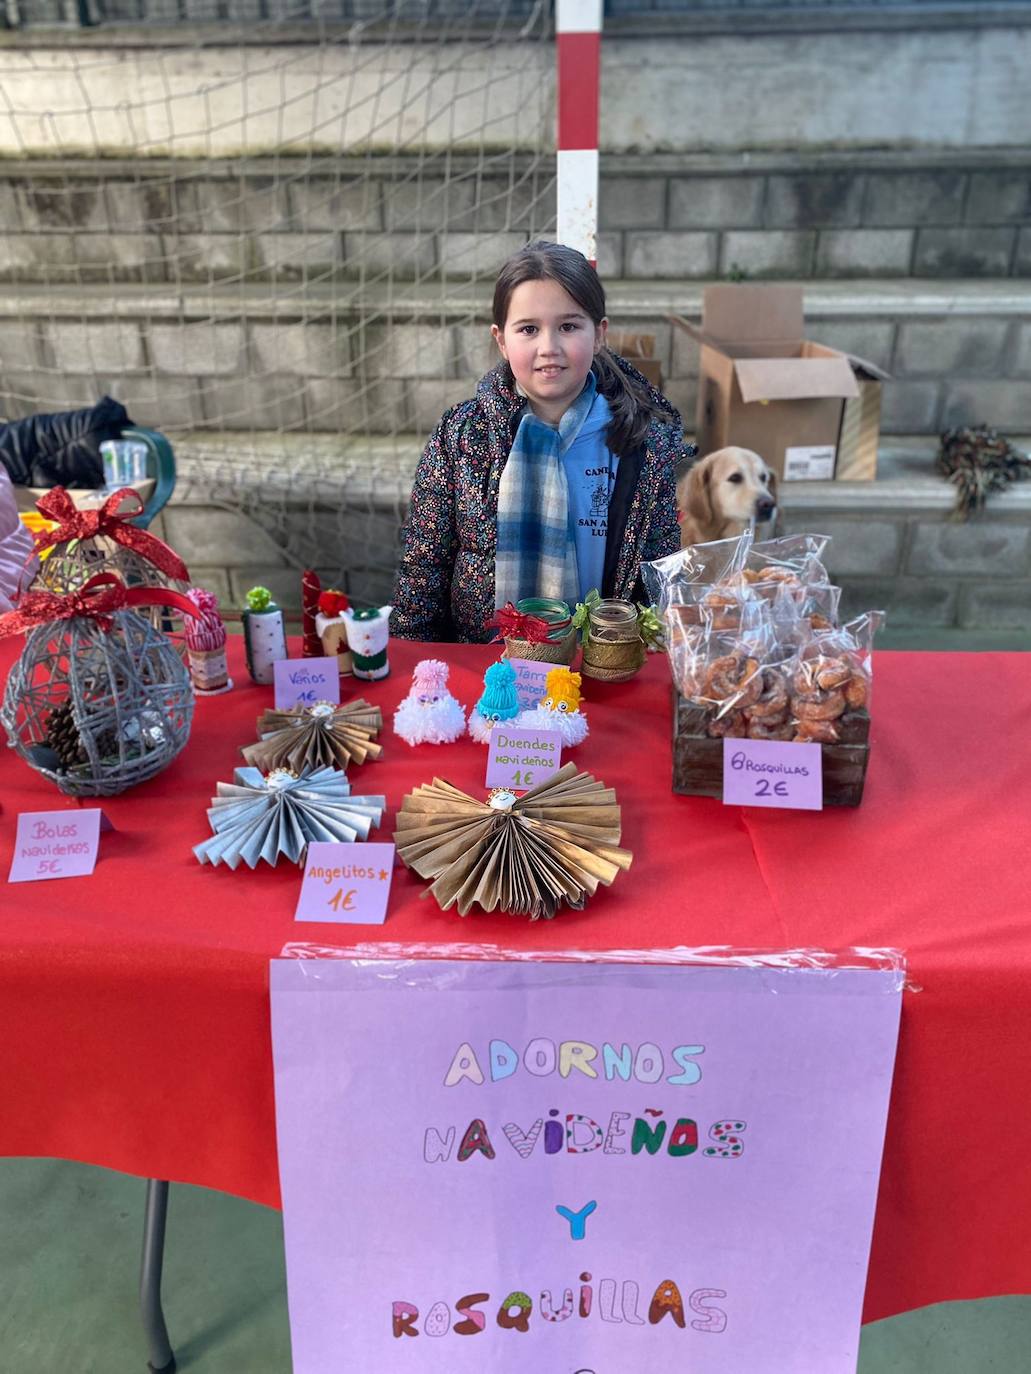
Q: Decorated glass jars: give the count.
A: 2